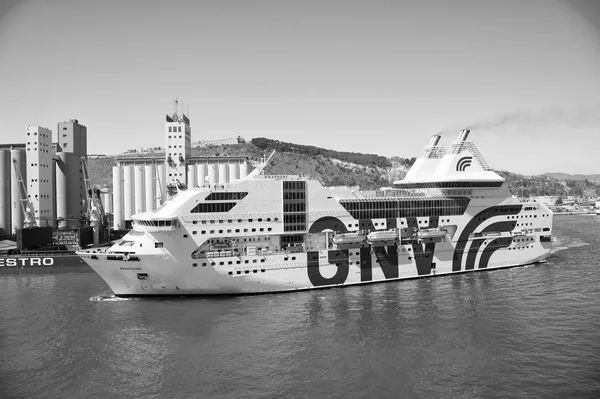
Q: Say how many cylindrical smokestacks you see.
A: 2